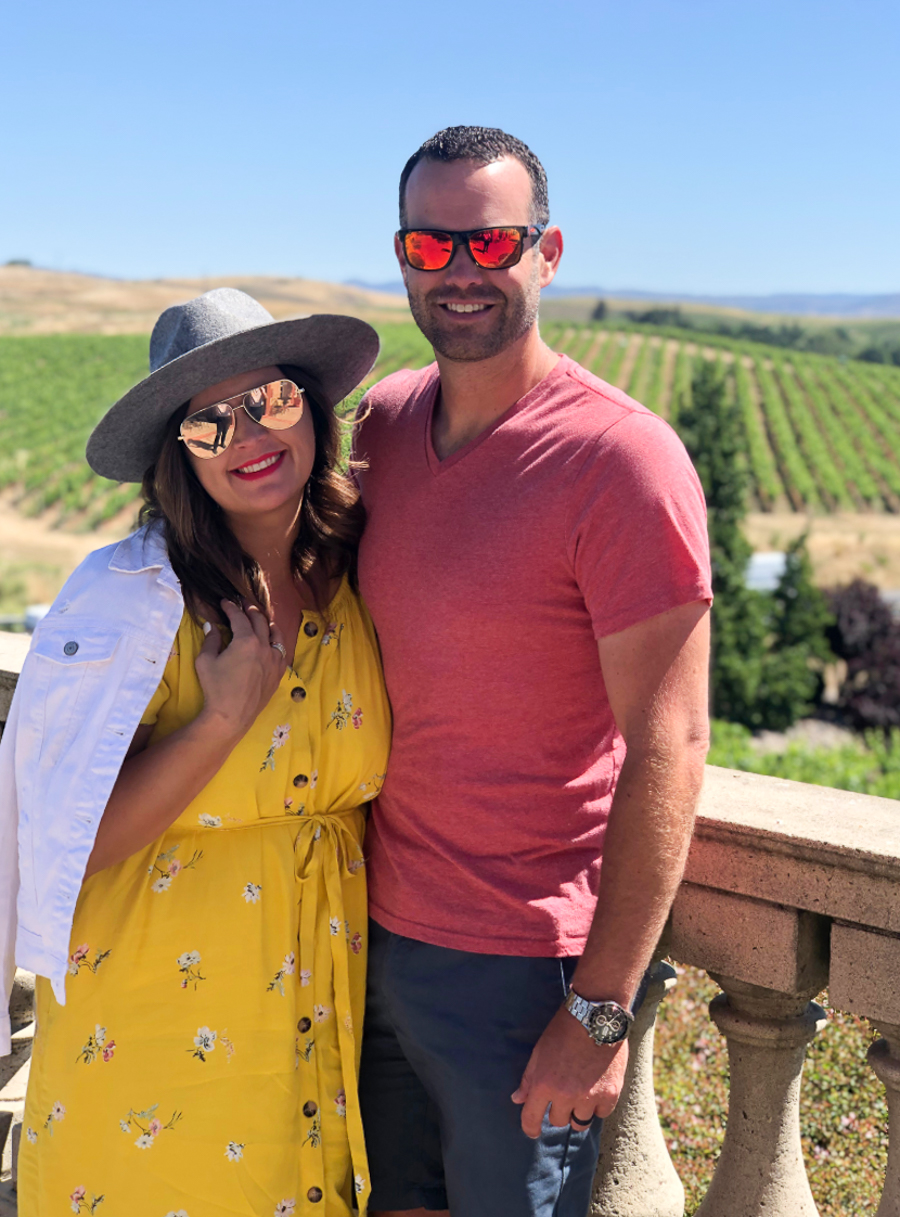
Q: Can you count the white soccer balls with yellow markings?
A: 0